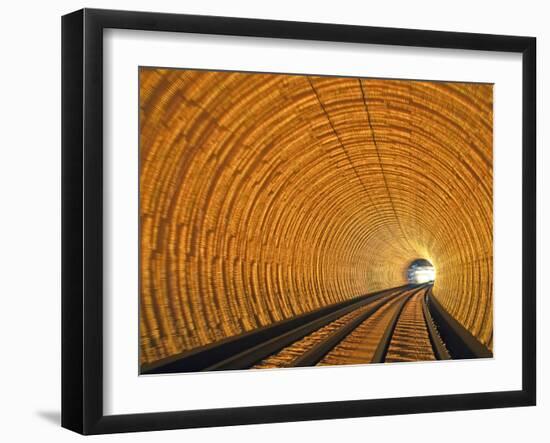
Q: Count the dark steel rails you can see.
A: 4